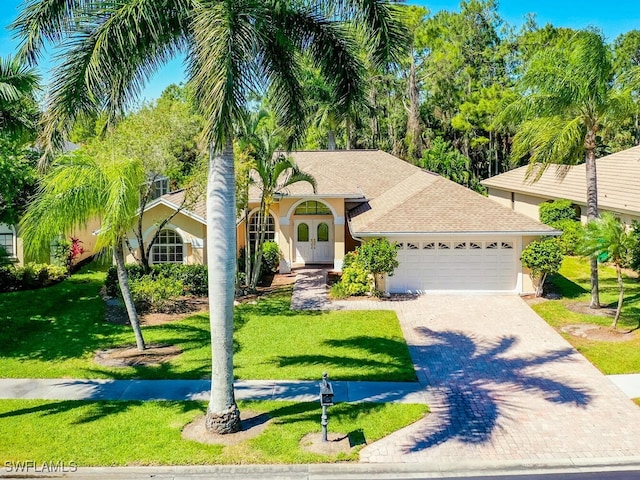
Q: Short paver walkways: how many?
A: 1